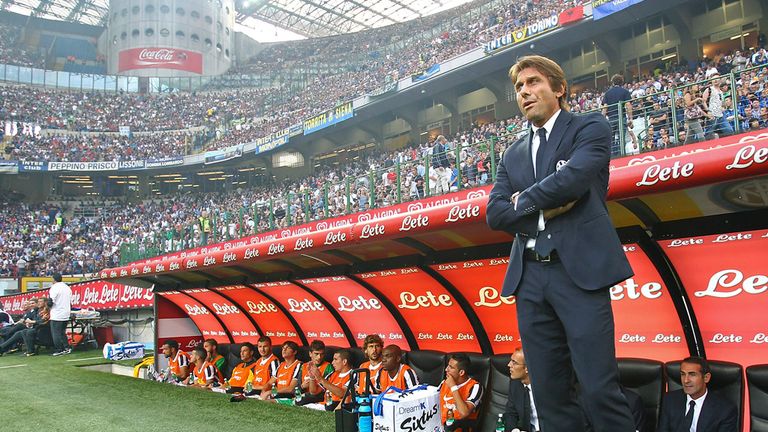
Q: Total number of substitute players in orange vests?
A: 11